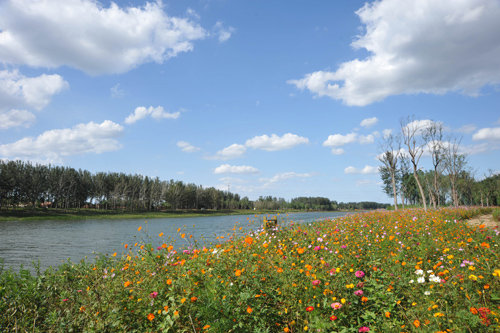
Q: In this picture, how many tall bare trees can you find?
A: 4